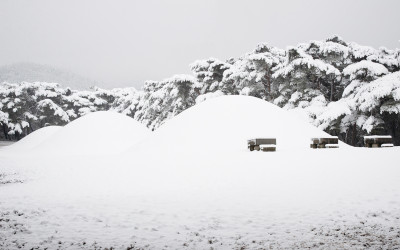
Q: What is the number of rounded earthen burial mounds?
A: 3